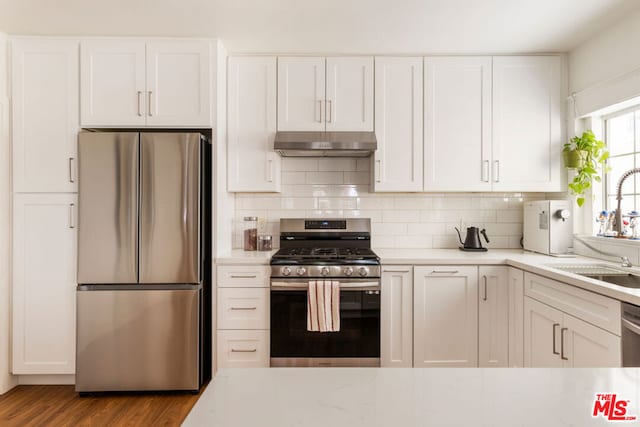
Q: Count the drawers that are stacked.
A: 3